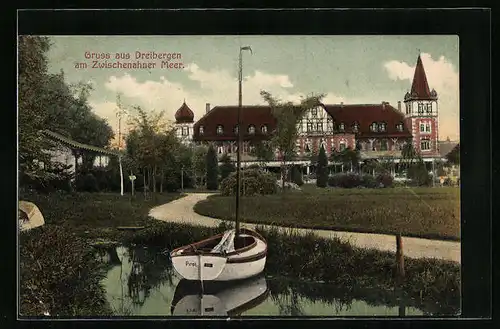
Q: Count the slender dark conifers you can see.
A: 2